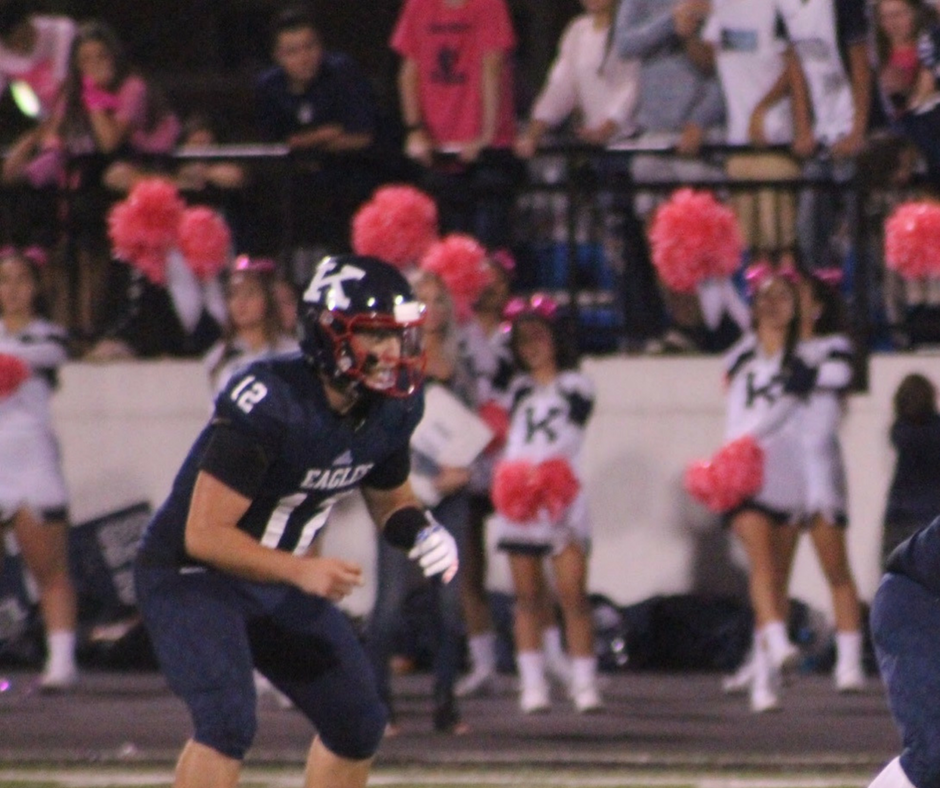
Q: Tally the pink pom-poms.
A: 11